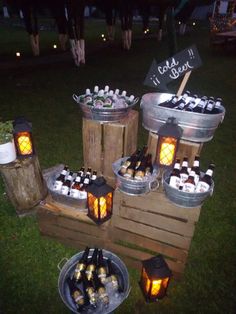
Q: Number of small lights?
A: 8